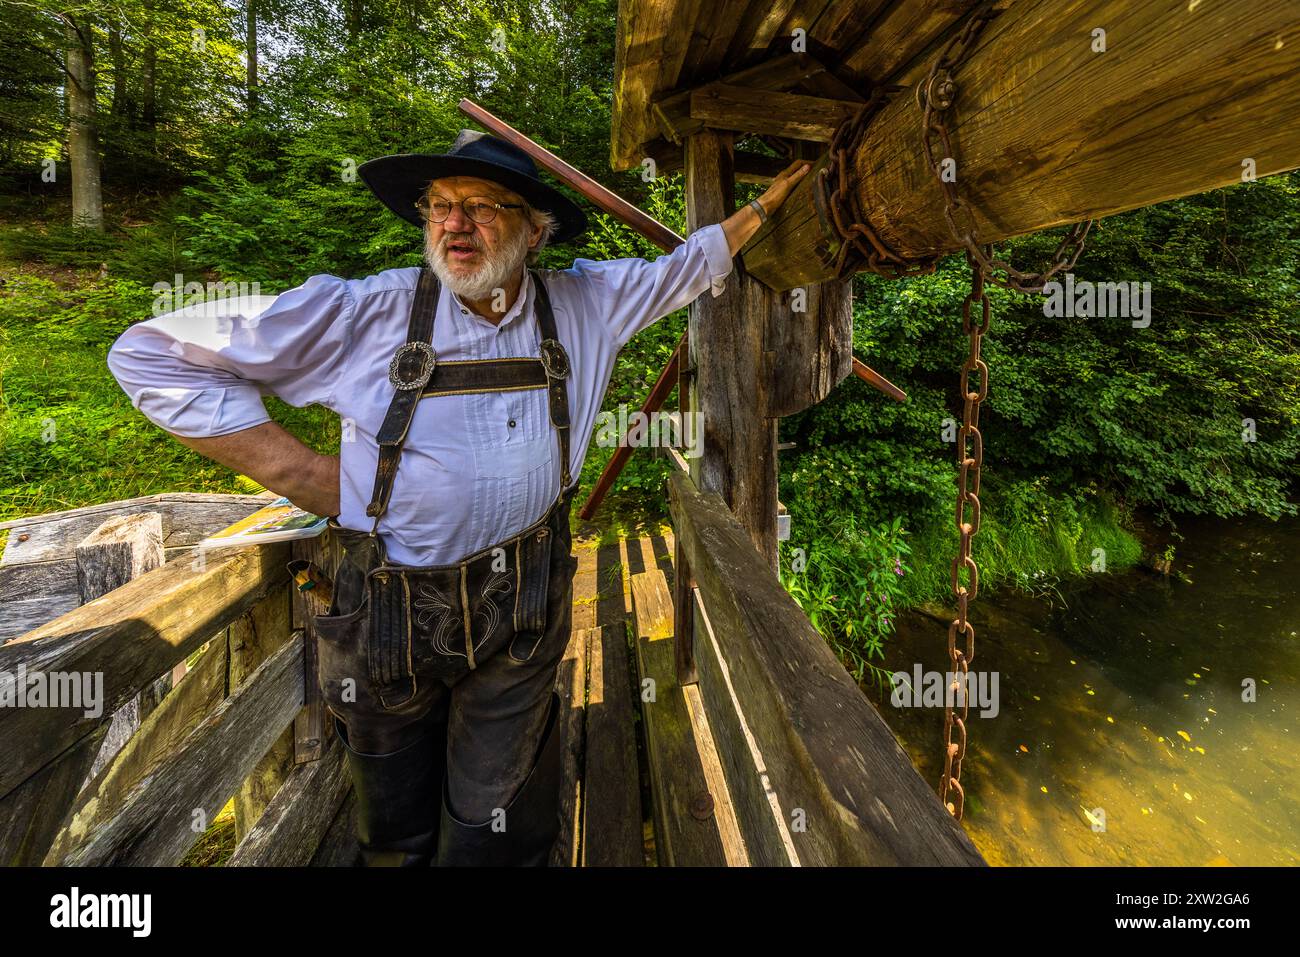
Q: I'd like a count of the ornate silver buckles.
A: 2